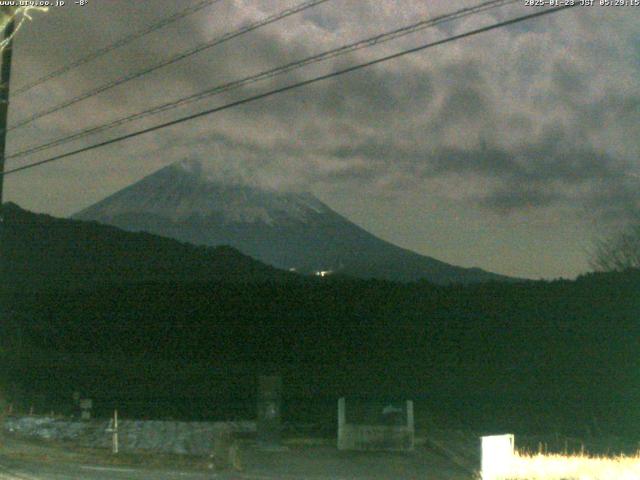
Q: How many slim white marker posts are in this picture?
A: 1